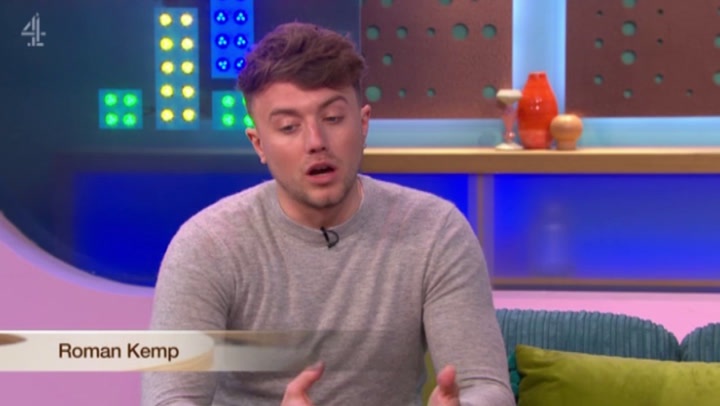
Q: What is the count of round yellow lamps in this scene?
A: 10